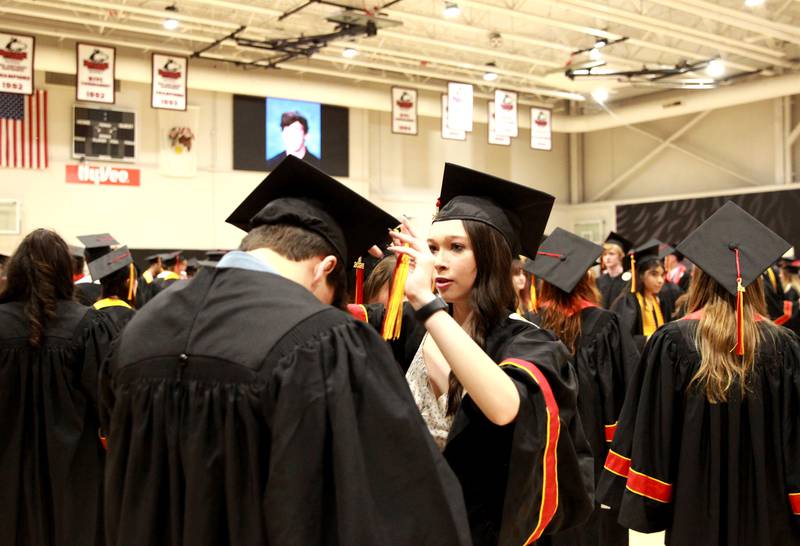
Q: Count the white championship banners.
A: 9